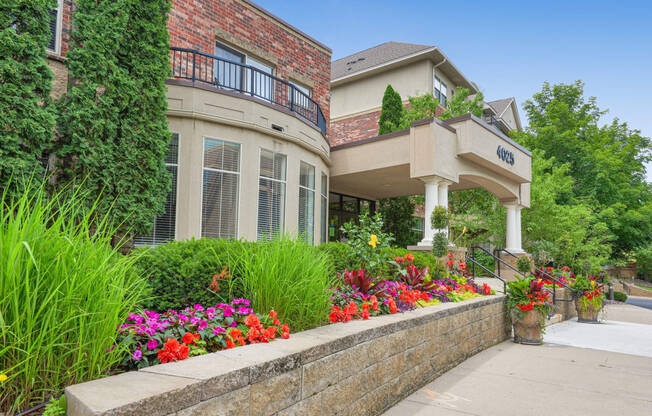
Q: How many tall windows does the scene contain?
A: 5